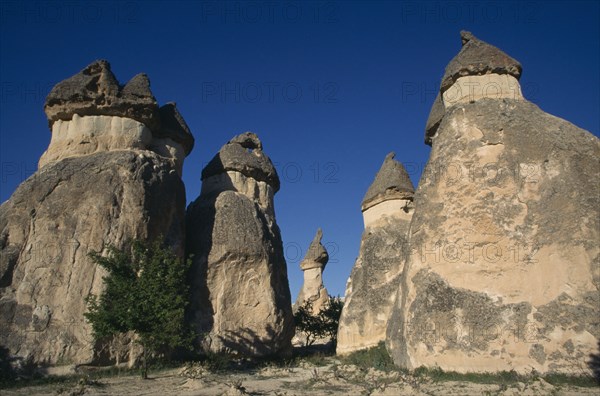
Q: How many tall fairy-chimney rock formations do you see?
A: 5